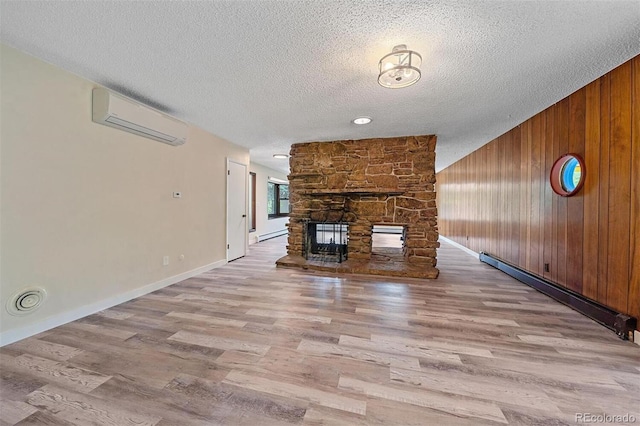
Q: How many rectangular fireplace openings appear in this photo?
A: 2